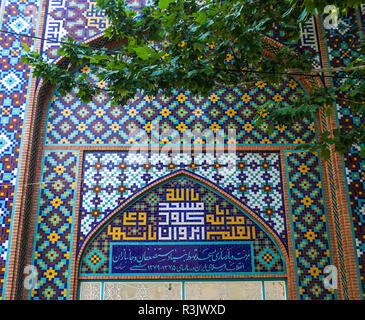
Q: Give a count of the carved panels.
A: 4